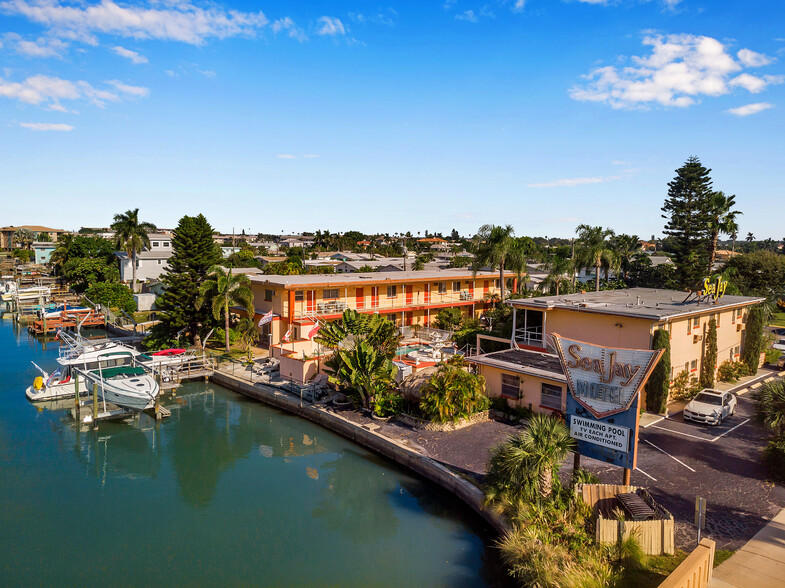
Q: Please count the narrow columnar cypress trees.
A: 3